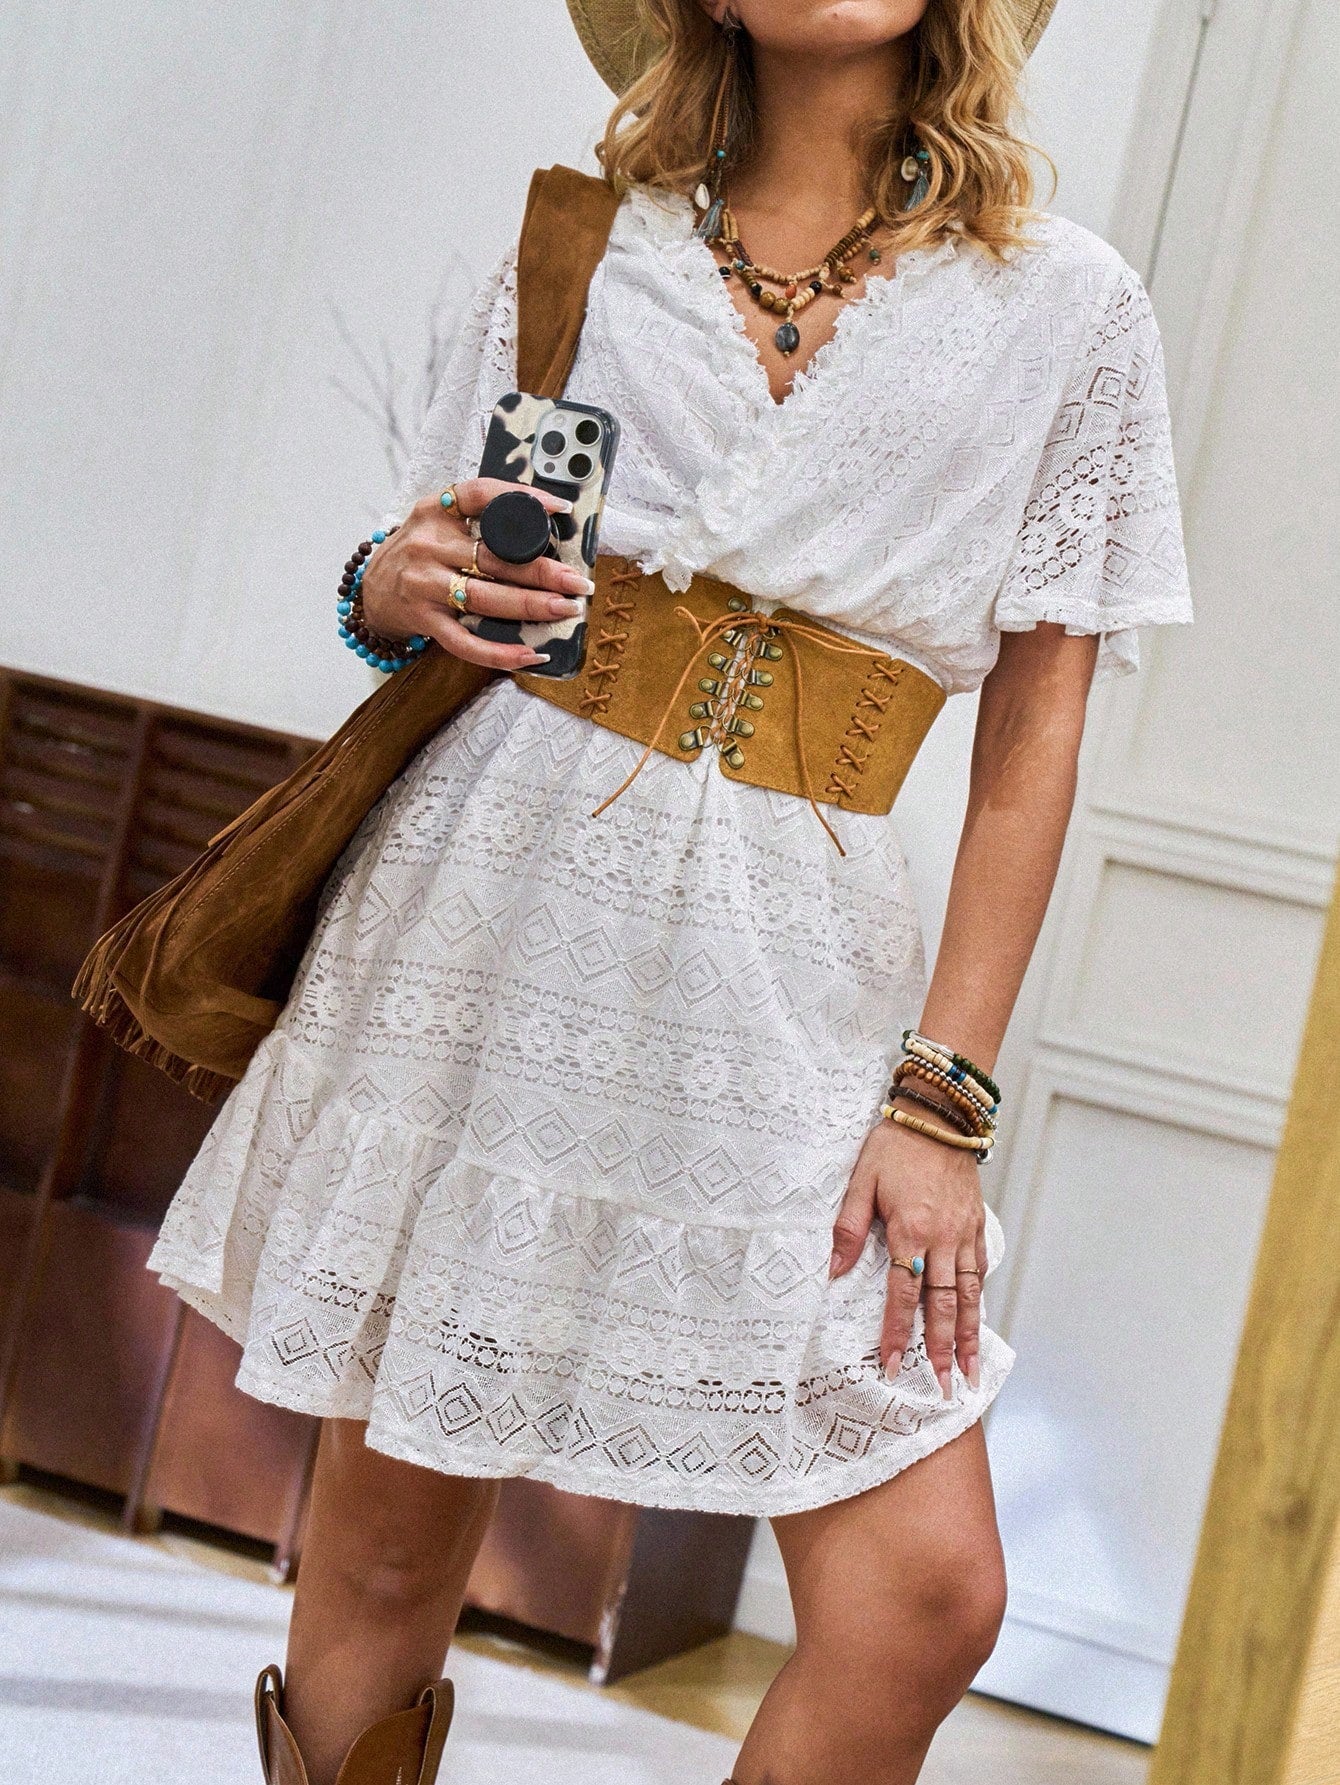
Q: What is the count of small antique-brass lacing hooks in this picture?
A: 12